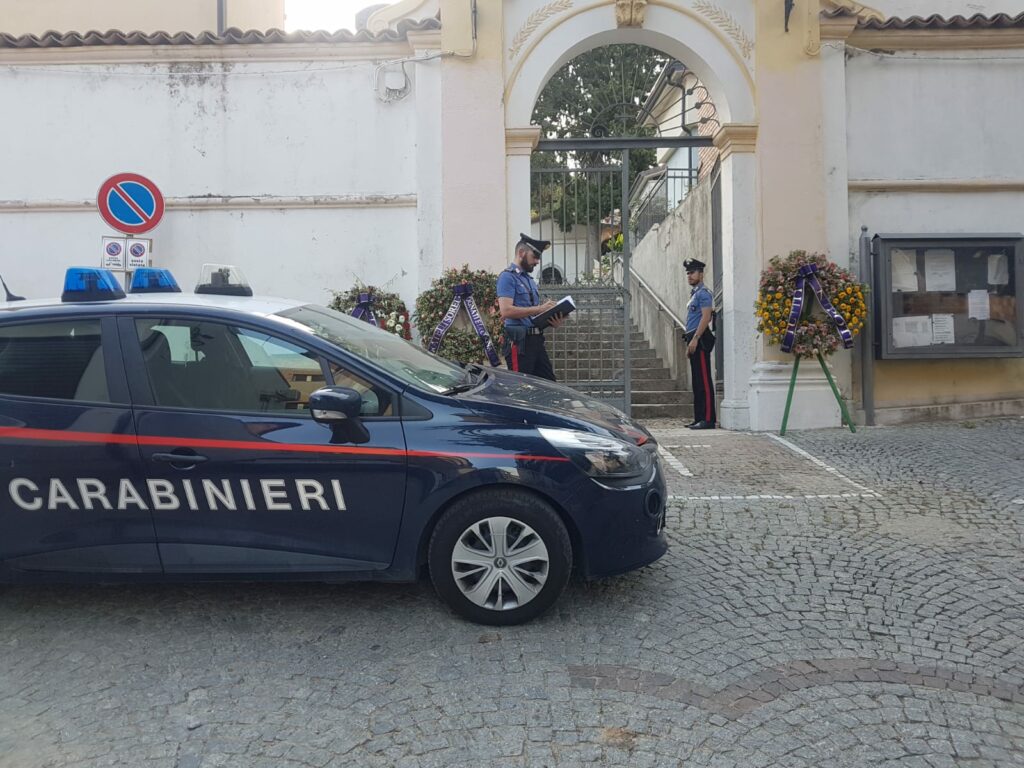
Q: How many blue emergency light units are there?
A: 2